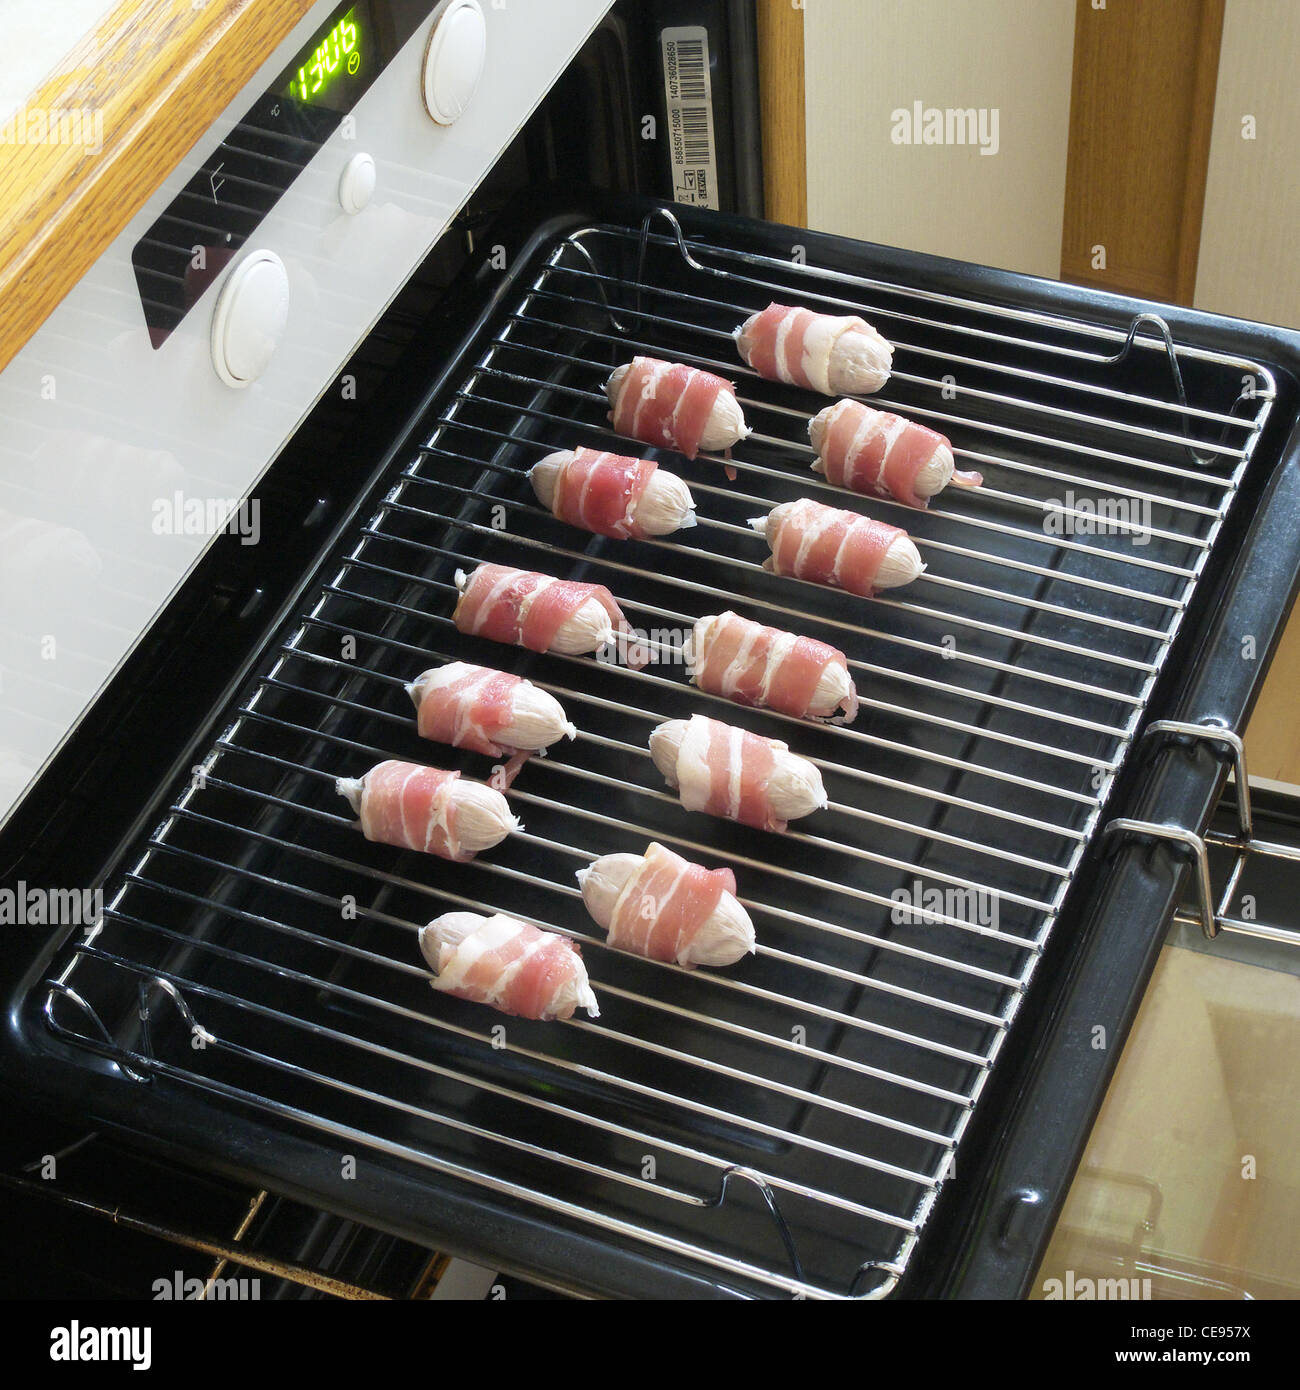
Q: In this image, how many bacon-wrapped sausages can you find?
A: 12